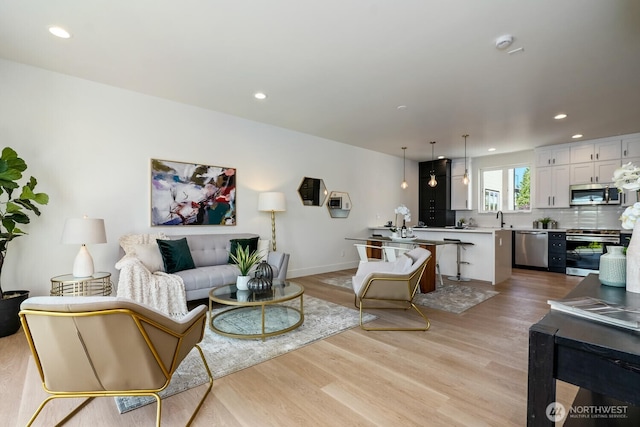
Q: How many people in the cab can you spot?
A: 0